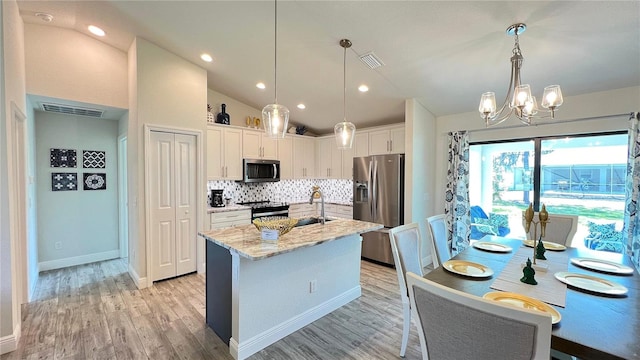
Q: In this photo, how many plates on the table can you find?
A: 6